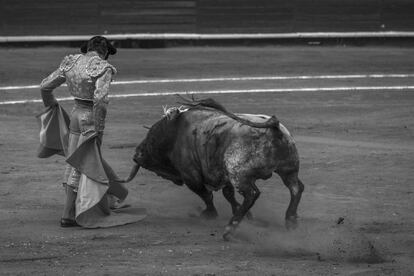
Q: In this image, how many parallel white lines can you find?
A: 3